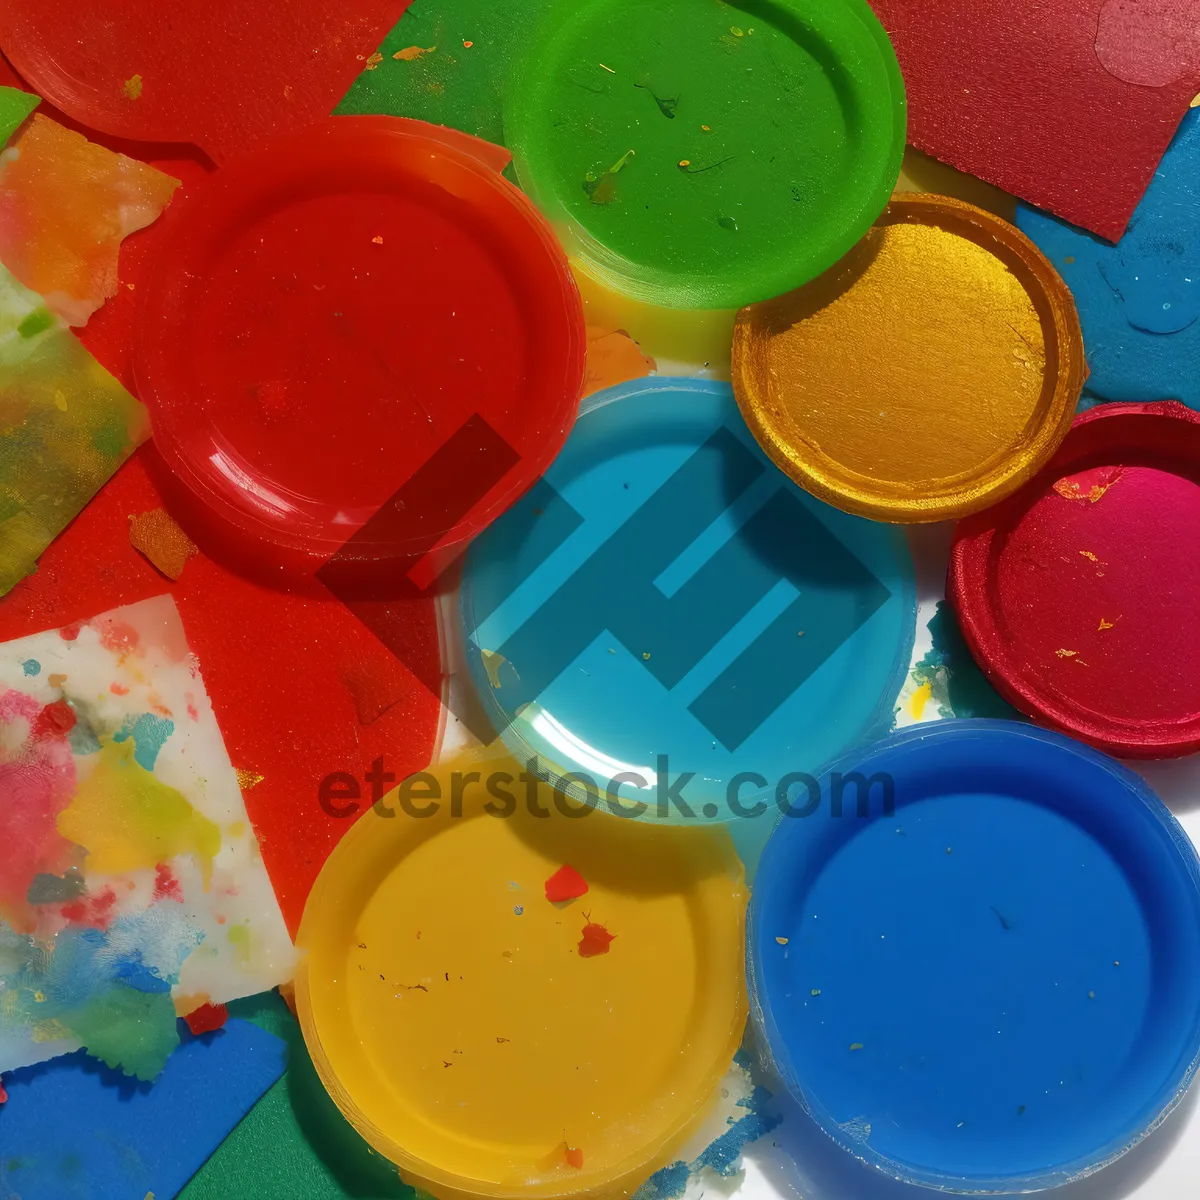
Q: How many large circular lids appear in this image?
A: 7